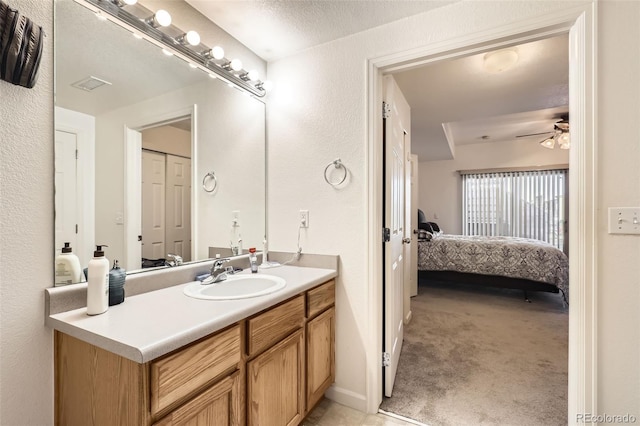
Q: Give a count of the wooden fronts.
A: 6